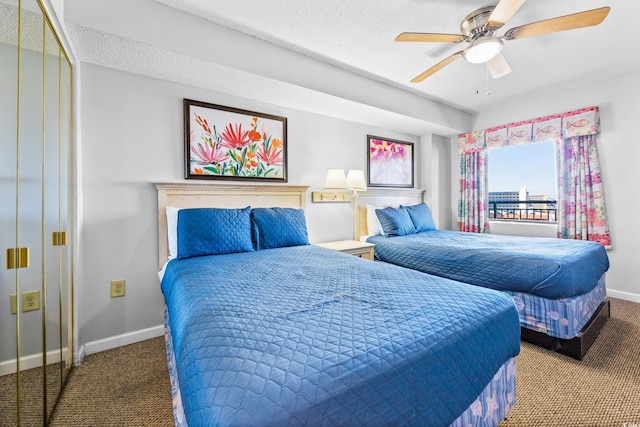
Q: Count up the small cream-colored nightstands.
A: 1